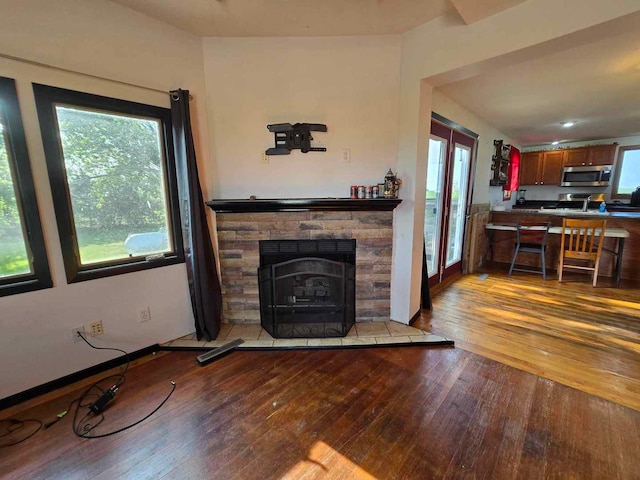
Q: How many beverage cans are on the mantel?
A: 4